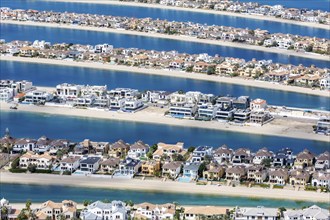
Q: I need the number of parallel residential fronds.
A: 6